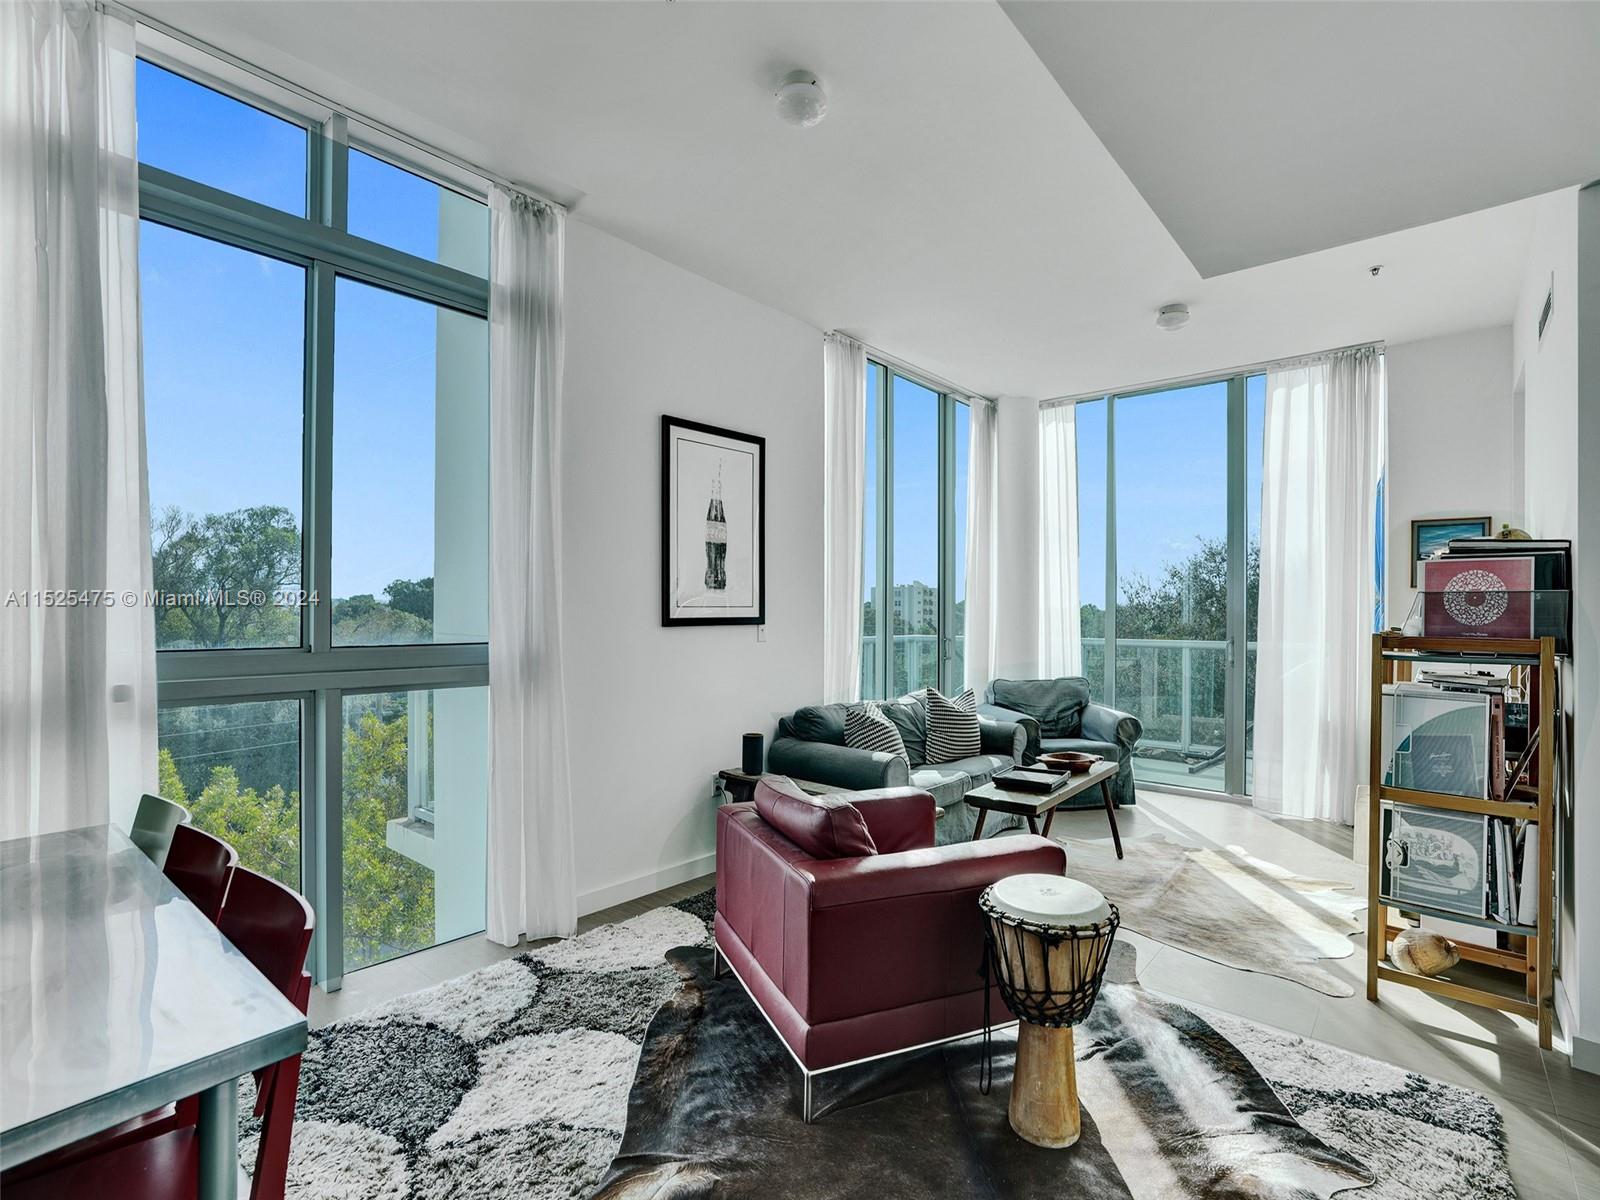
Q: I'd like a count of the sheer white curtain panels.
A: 6